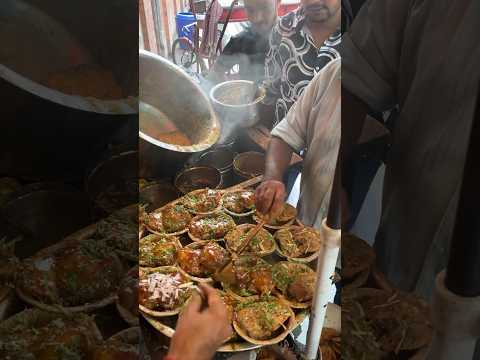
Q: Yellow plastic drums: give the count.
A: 0